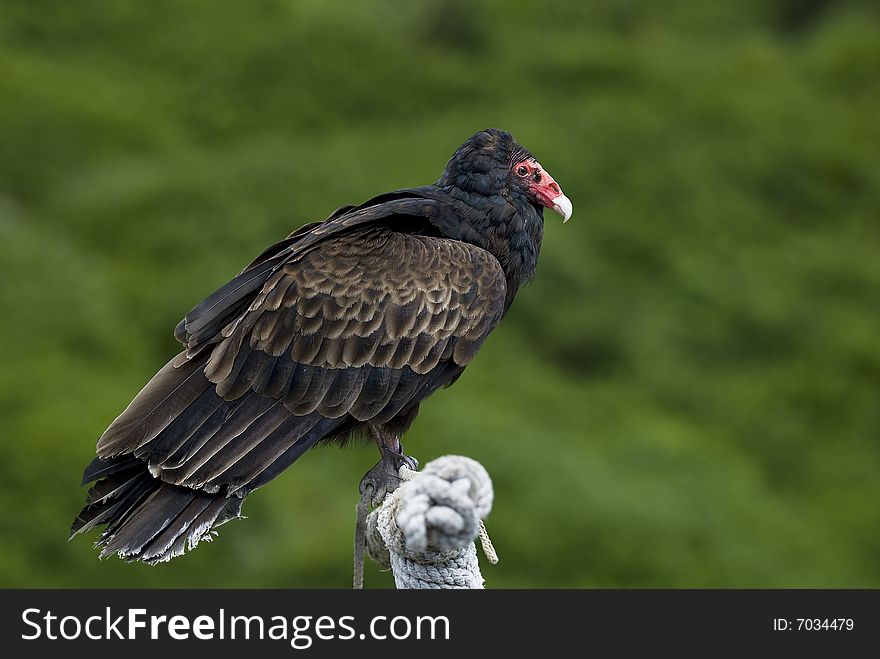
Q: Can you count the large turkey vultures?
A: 1